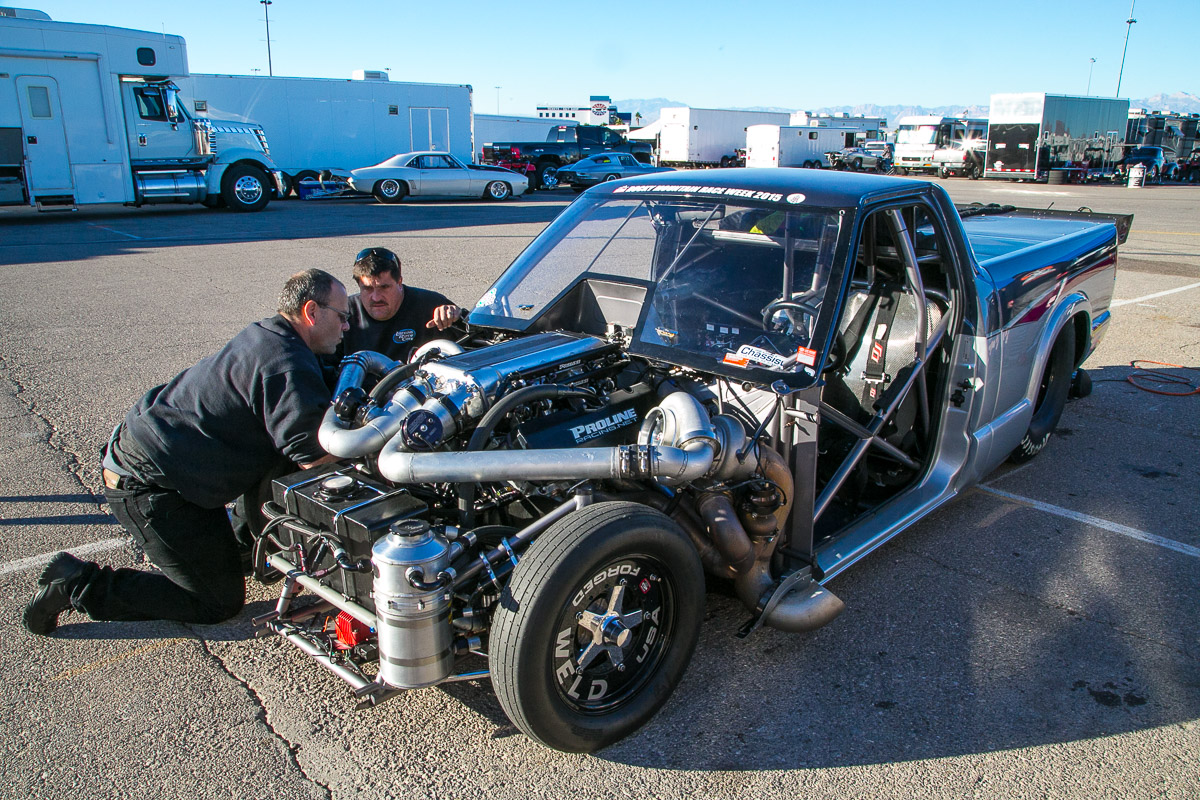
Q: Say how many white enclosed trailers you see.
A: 4